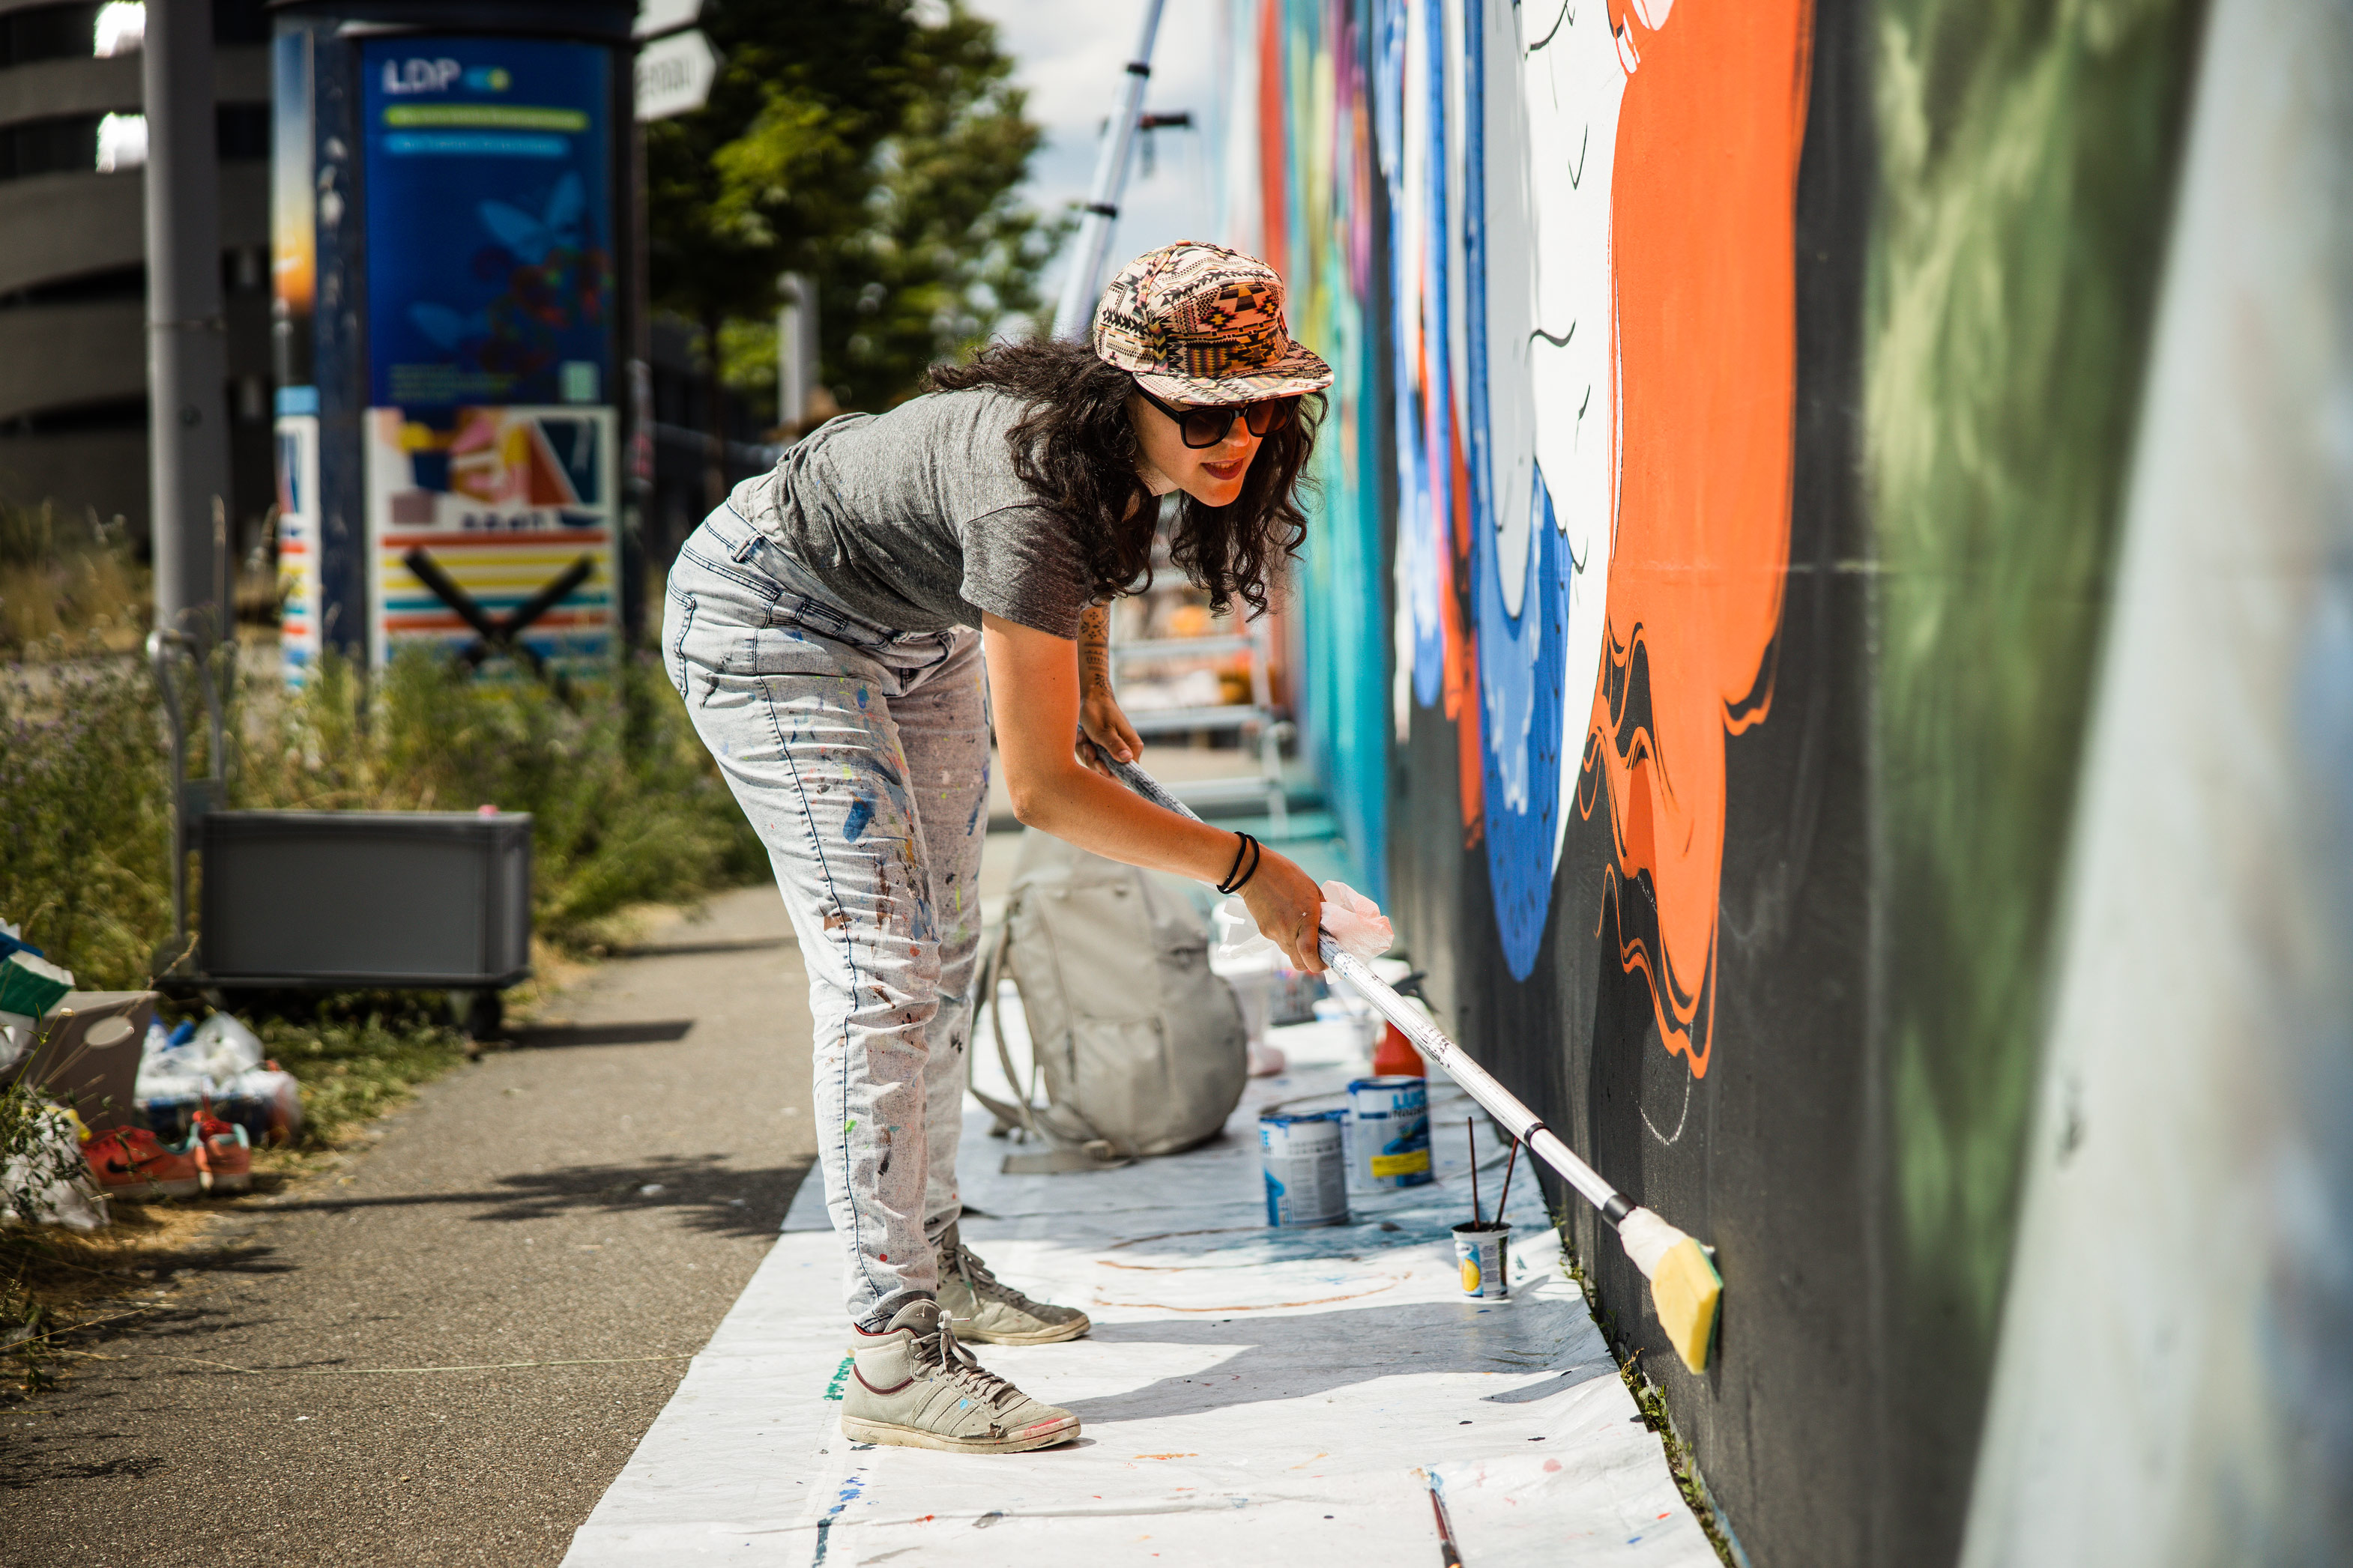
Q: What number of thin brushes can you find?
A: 3